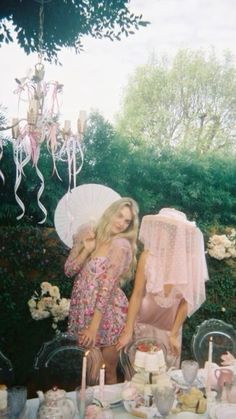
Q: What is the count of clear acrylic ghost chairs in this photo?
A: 4